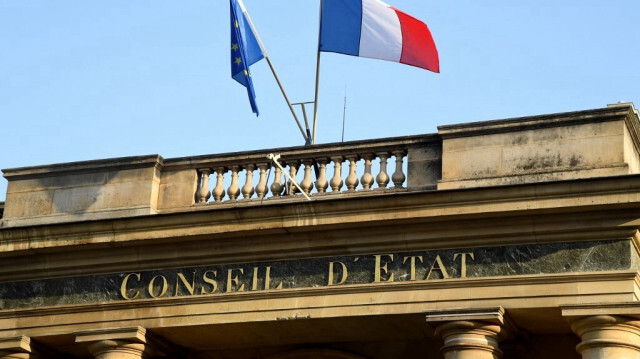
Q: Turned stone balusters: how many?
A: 14